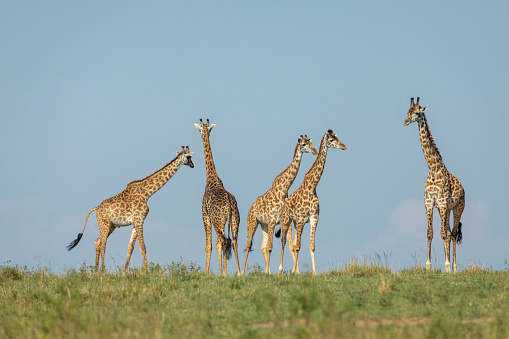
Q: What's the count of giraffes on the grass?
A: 5